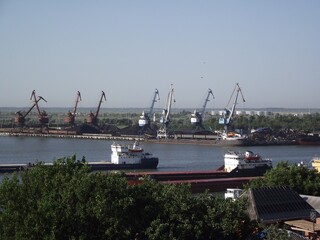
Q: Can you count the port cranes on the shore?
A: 8